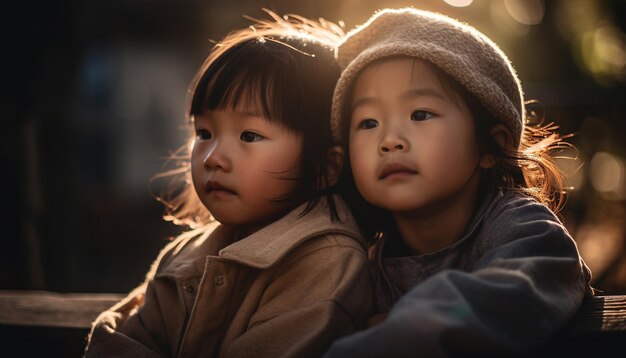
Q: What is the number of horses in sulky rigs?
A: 0